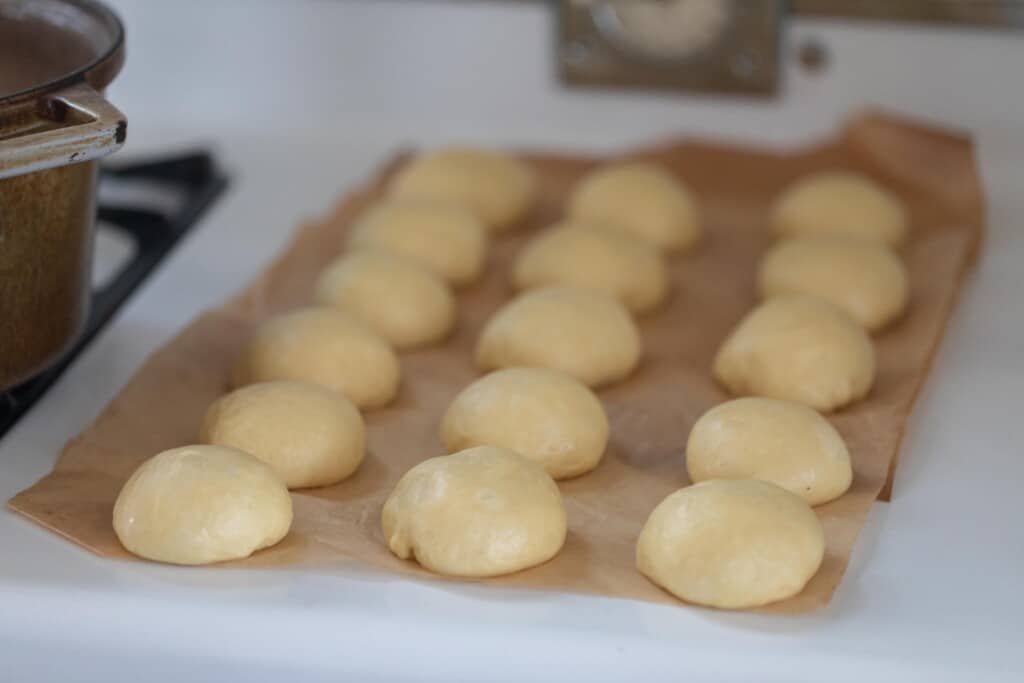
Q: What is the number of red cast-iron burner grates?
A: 0